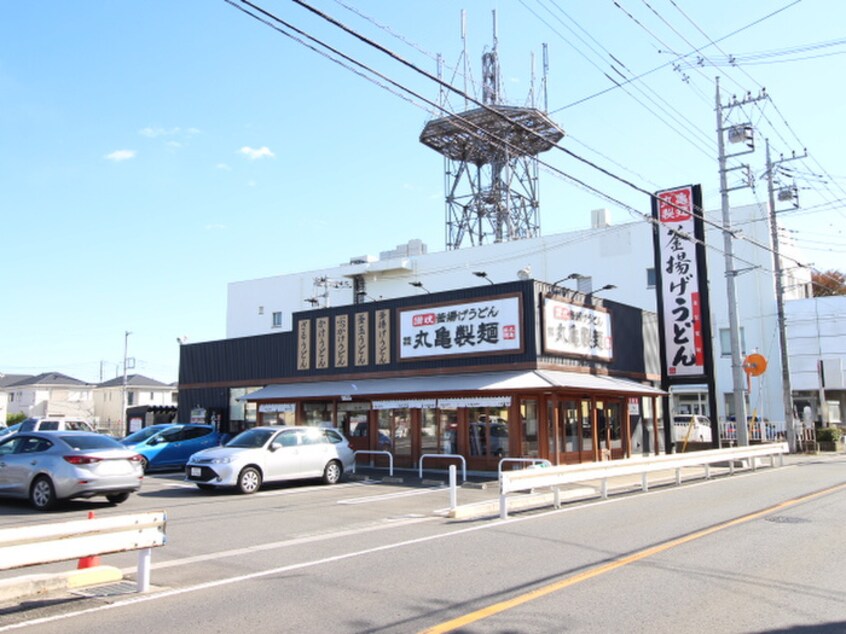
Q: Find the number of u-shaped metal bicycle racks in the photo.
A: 3